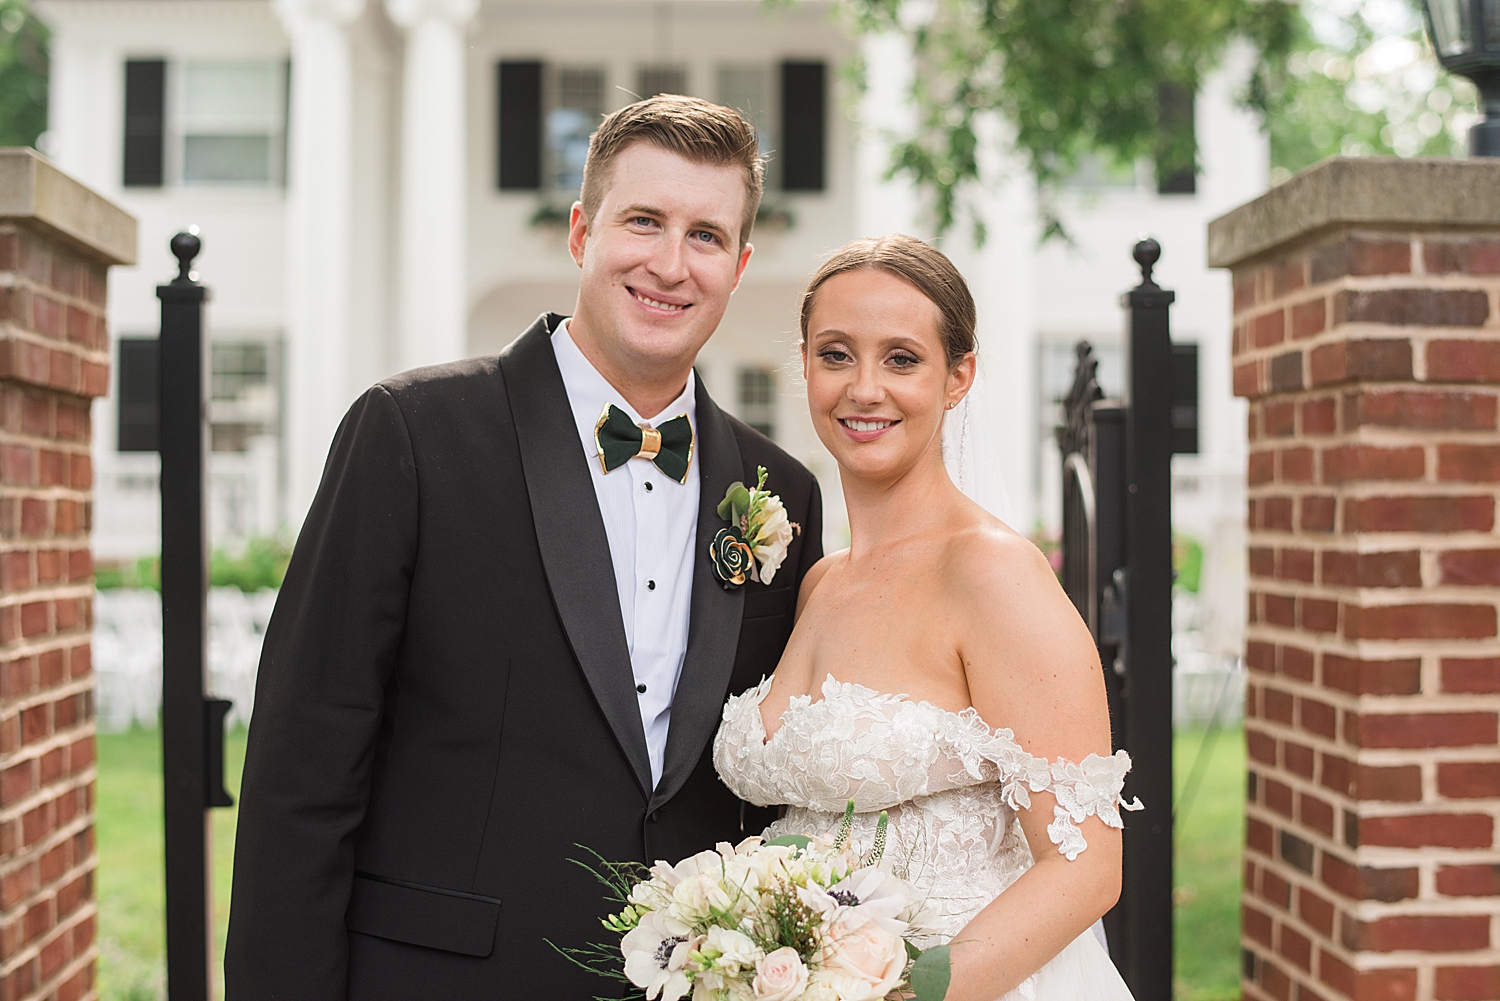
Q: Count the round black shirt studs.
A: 3